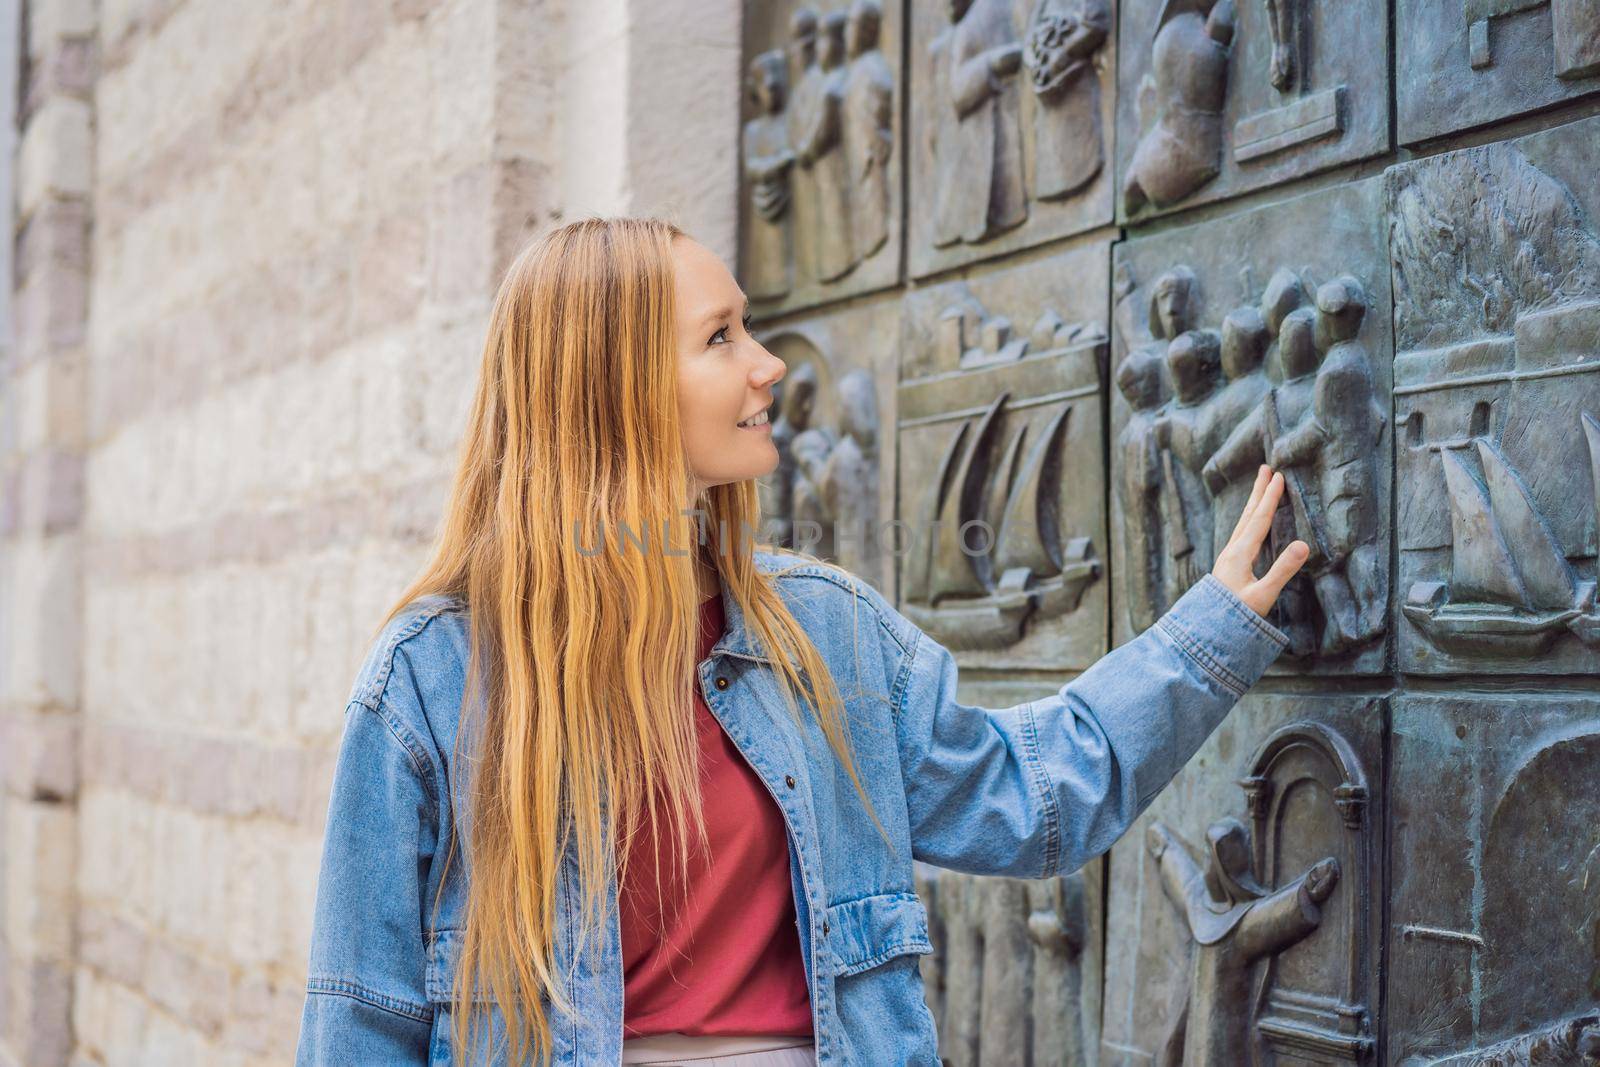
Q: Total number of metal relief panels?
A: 11